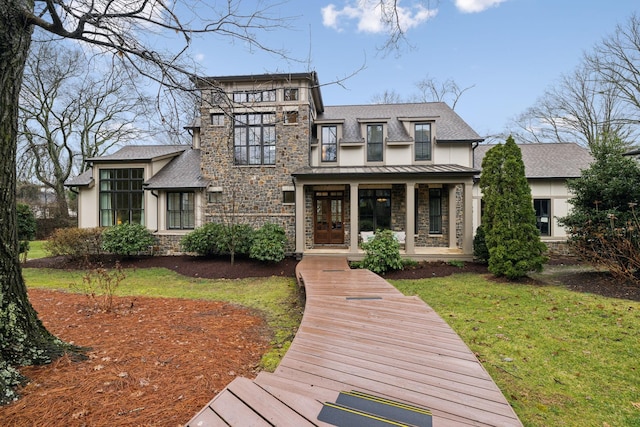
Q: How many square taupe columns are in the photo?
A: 5